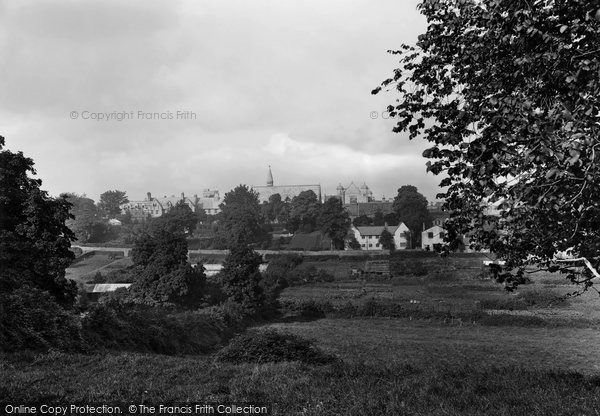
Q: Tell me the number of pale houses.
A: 2